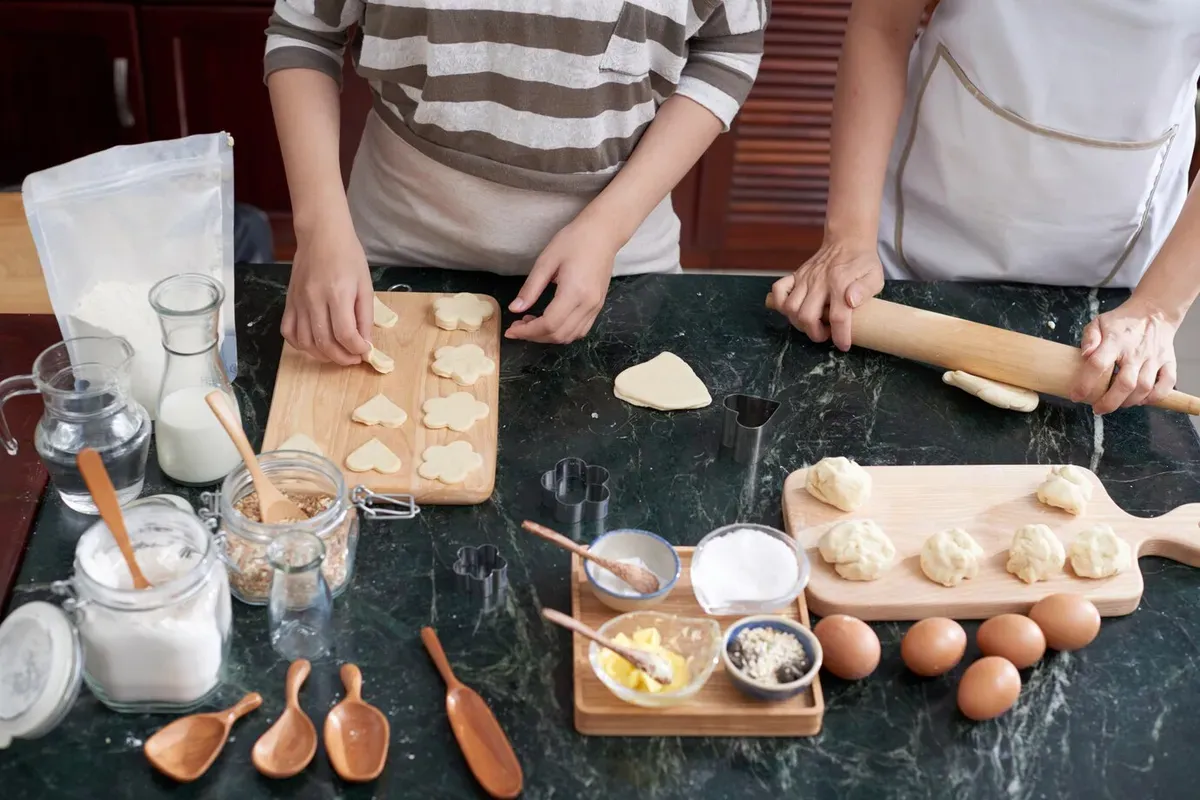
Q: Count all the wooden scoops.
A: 4